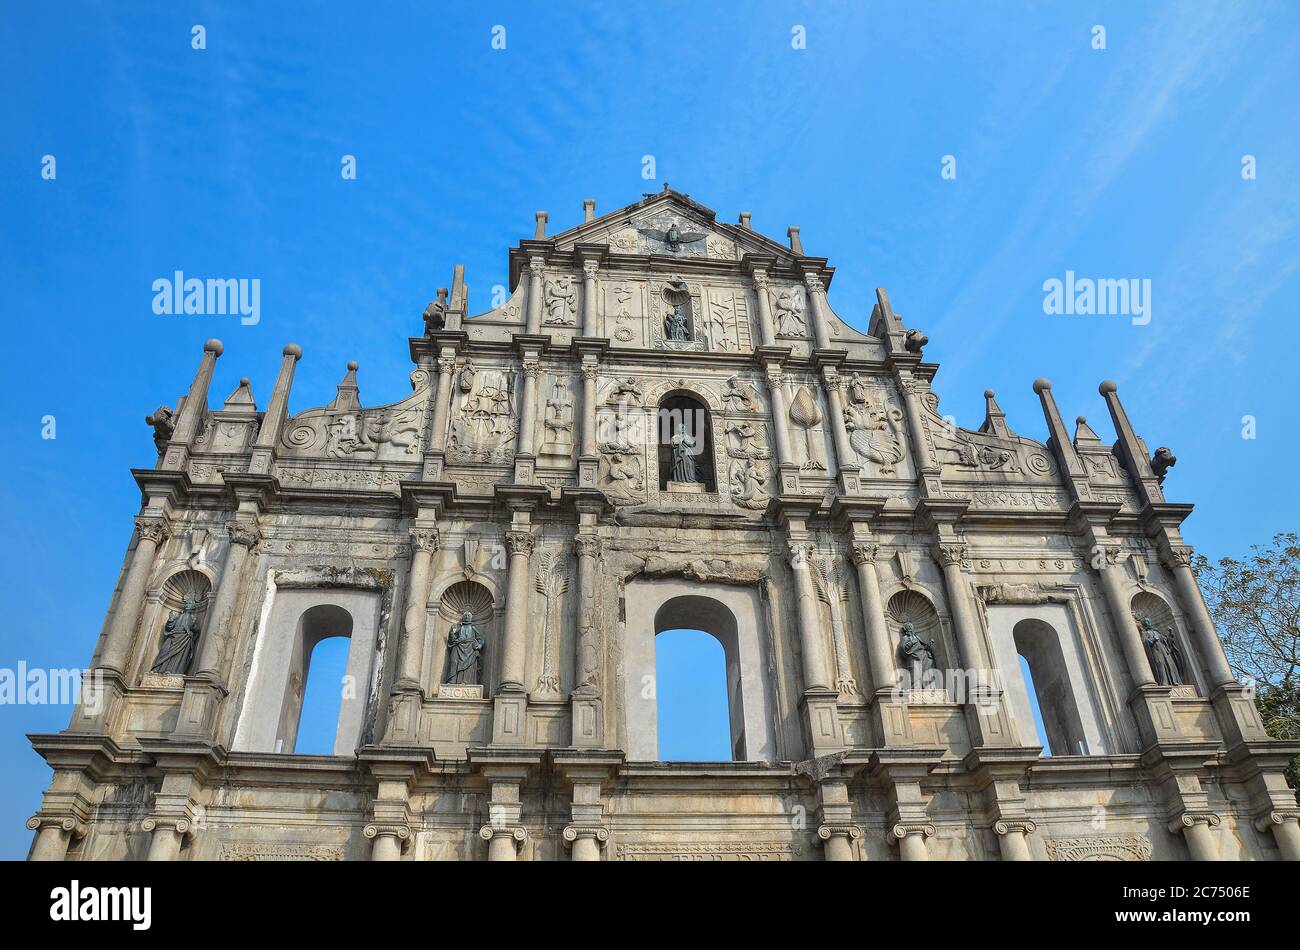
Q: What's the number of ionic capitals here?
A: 10